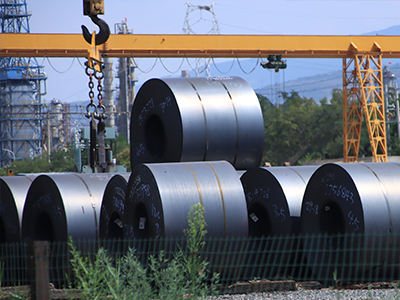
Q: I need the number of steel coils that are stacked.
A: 7